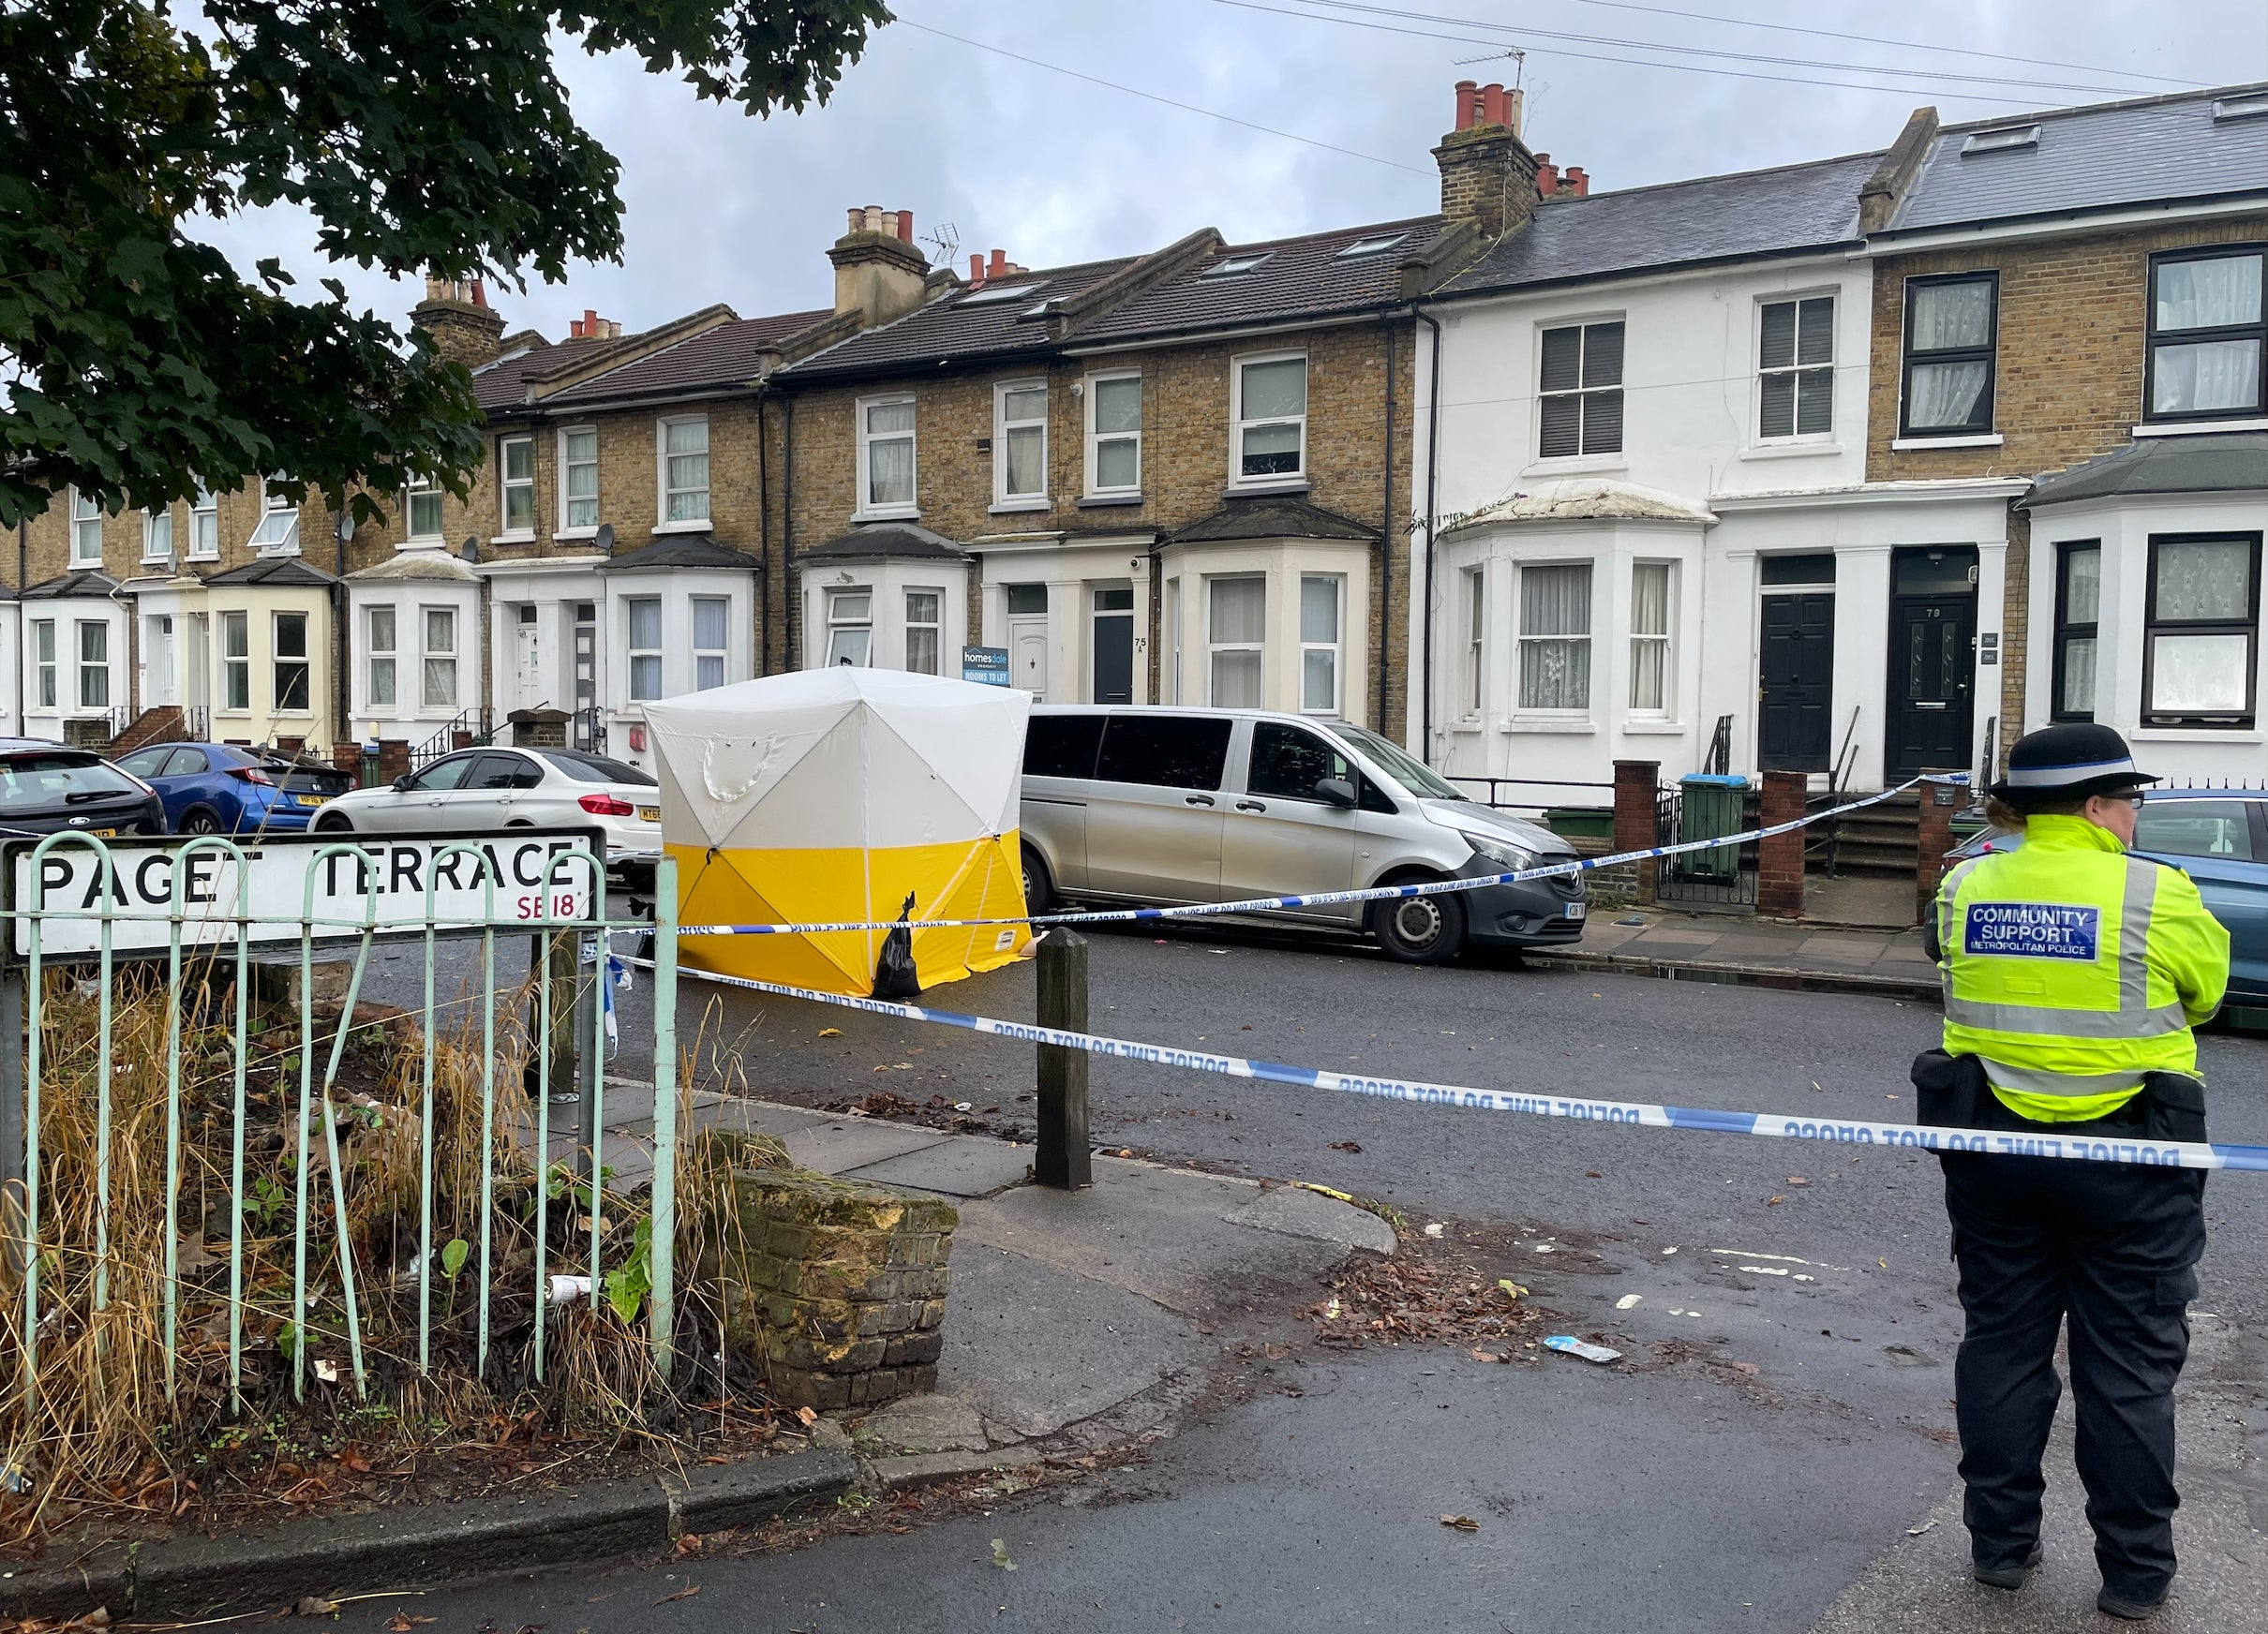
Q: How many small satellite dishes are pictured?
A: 4